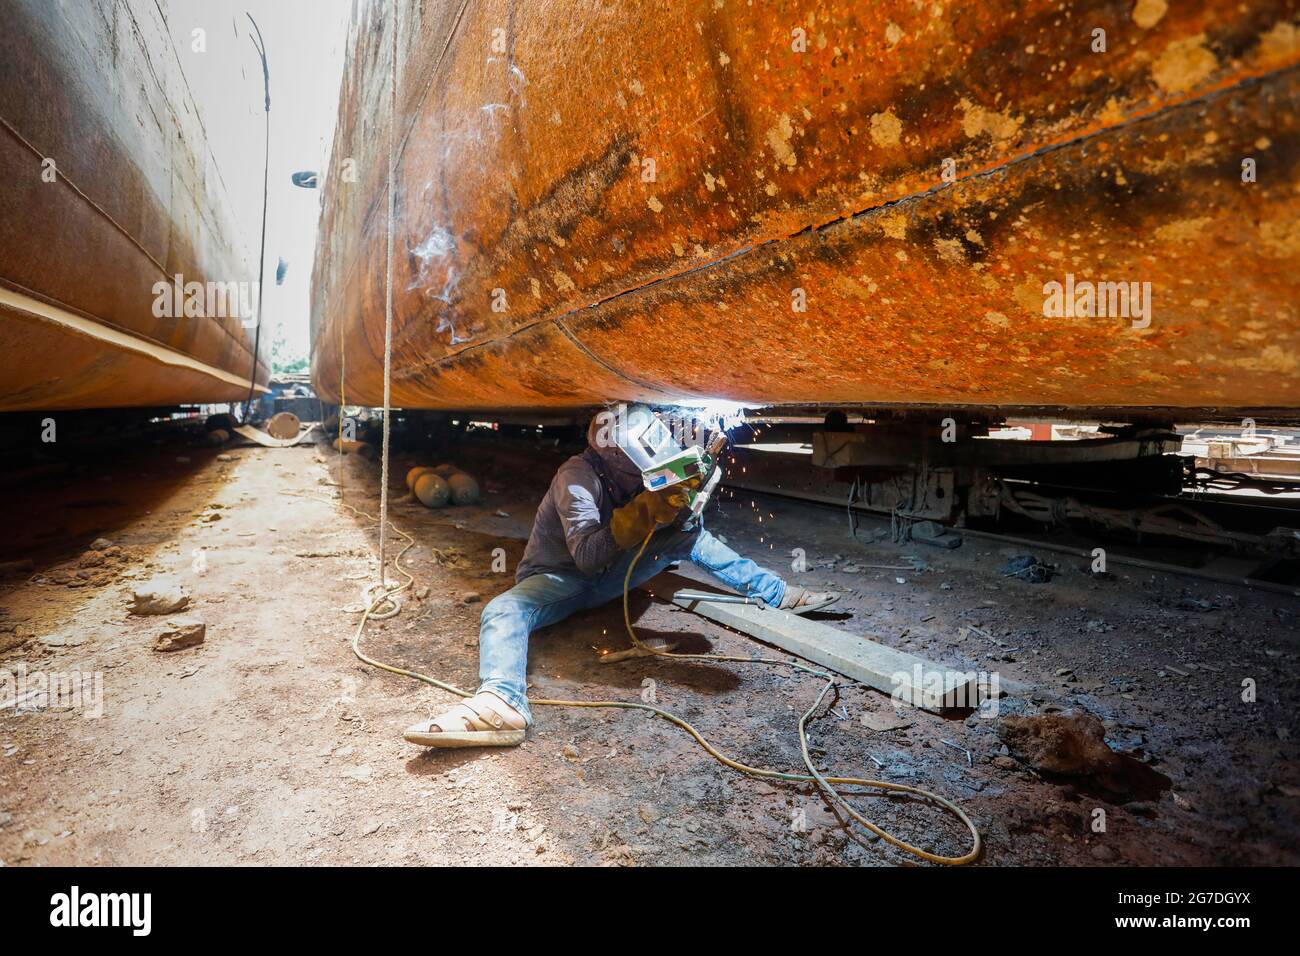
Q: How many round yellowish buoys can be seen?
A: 4